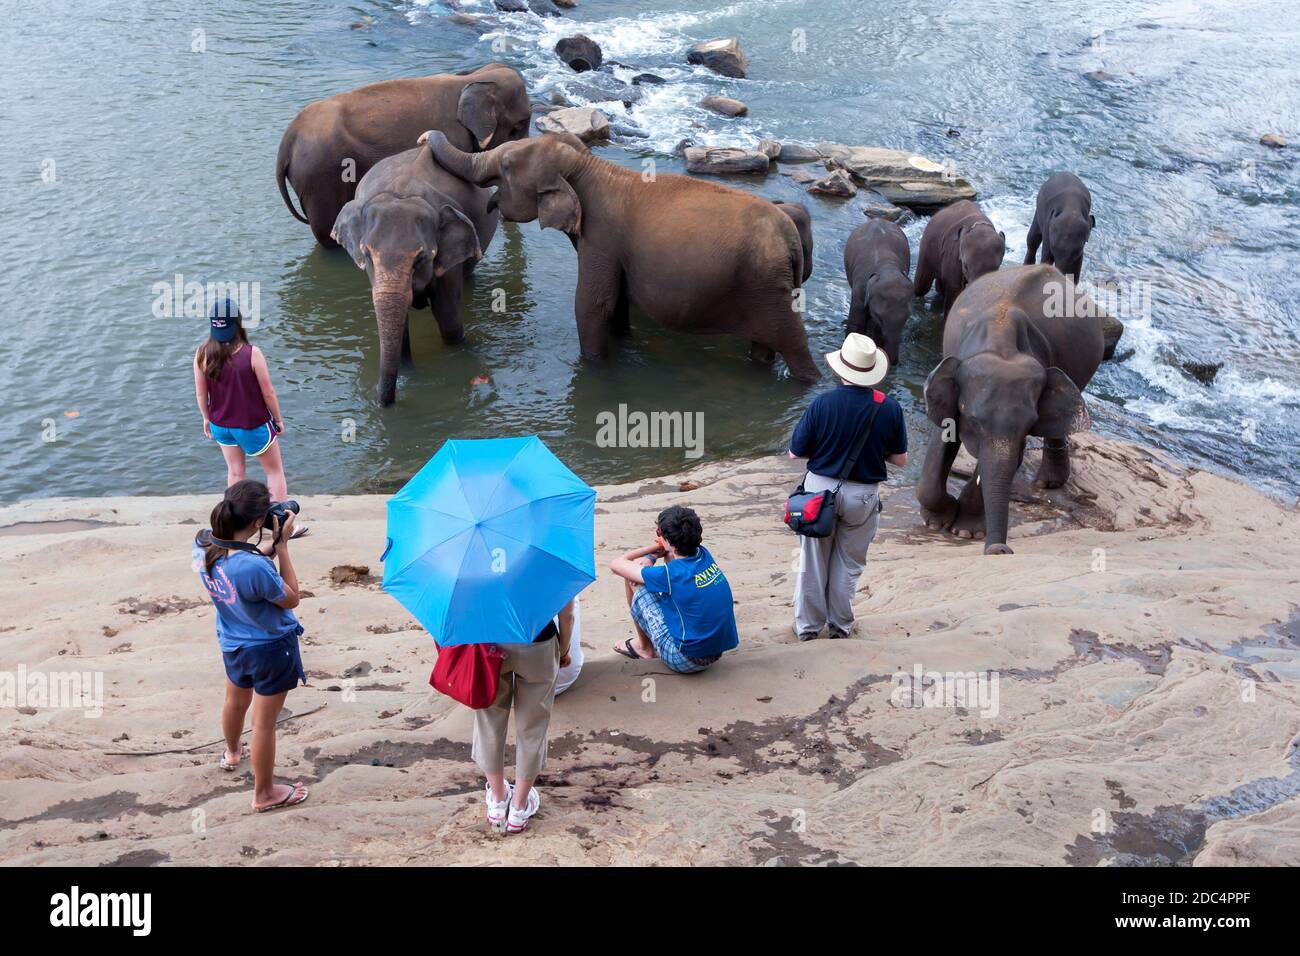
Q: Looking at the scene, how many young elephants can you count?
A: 3